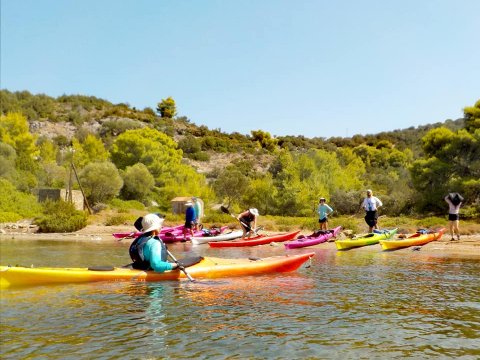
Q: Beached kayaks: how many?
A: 7